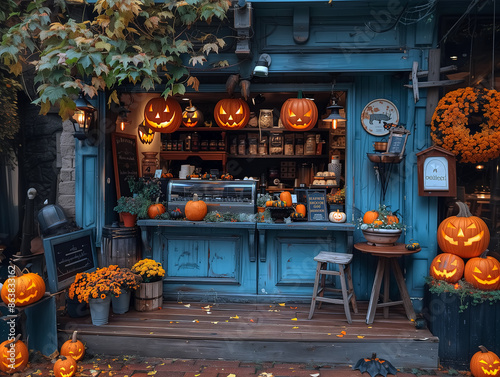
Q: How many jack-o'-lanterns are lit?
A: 13